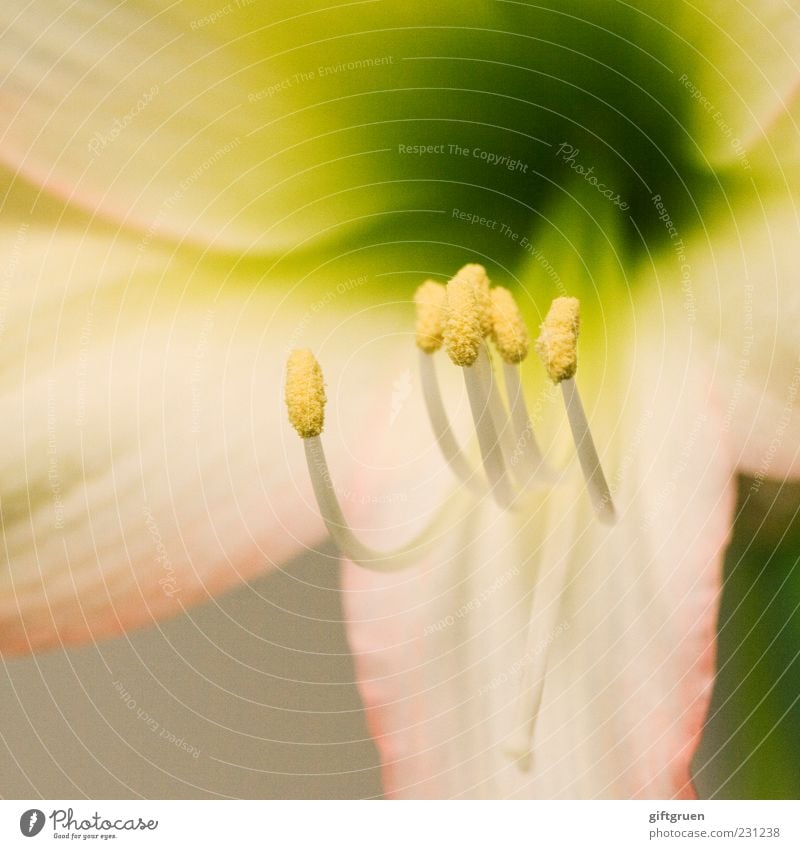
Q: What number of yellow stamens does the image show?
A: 6